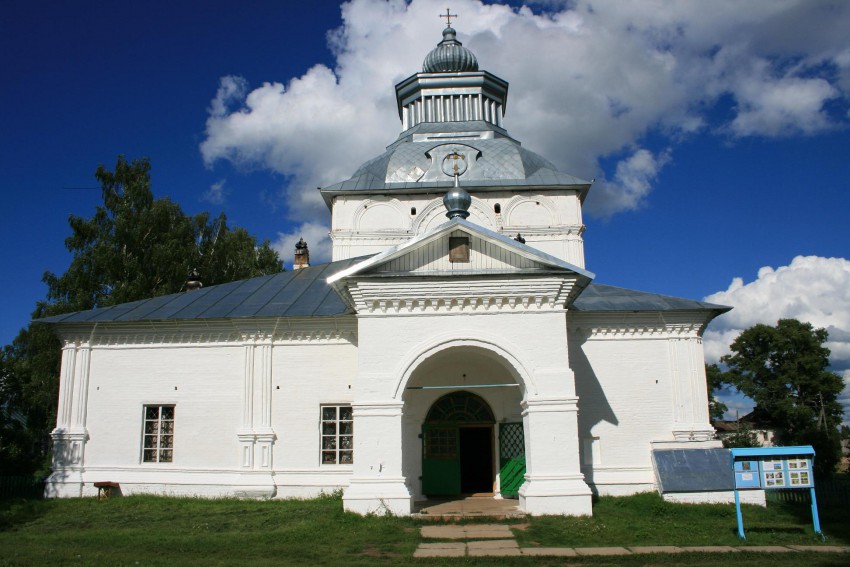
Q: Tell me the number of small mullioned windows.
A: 2